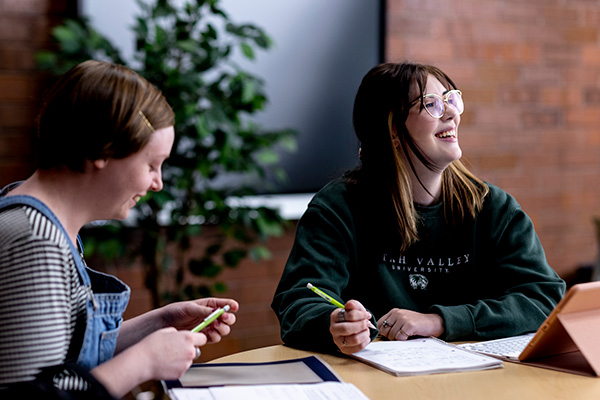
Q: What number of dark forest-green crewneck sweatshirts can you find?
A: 1